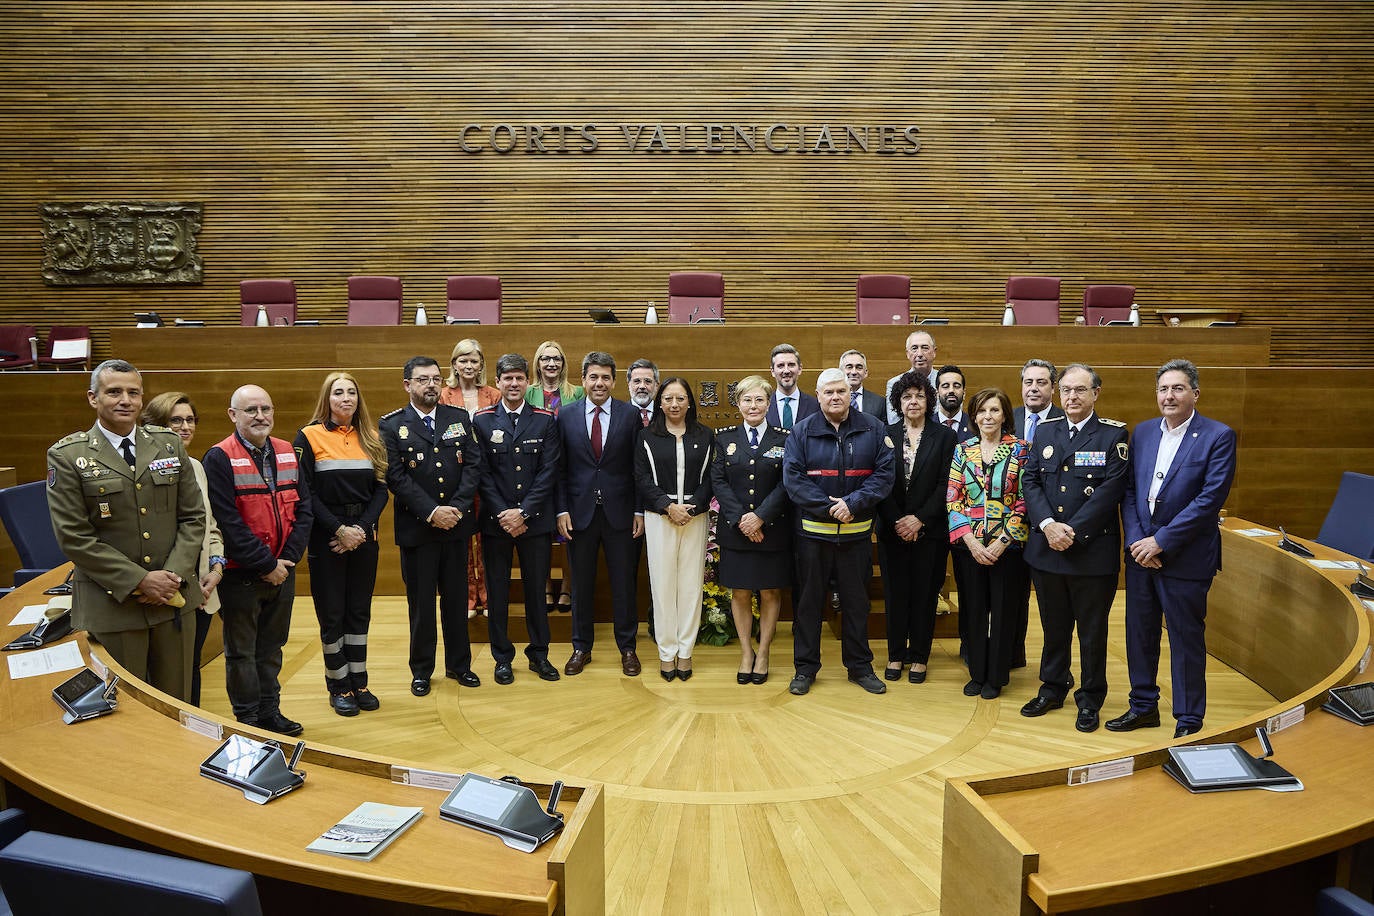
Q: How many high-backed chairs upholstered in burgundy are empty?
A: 7